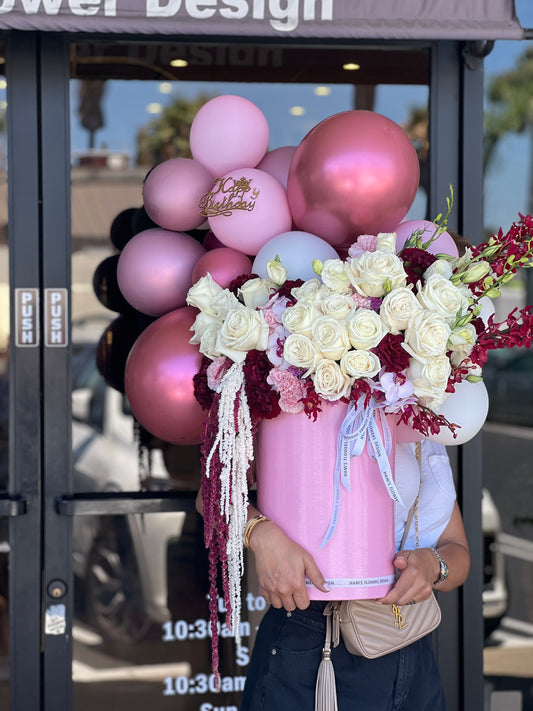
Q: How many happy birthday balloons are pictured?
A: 1